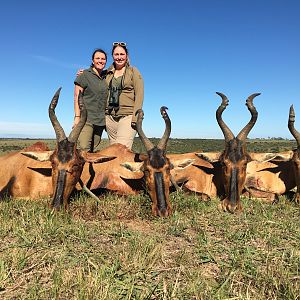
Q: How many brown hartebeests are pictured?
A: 4